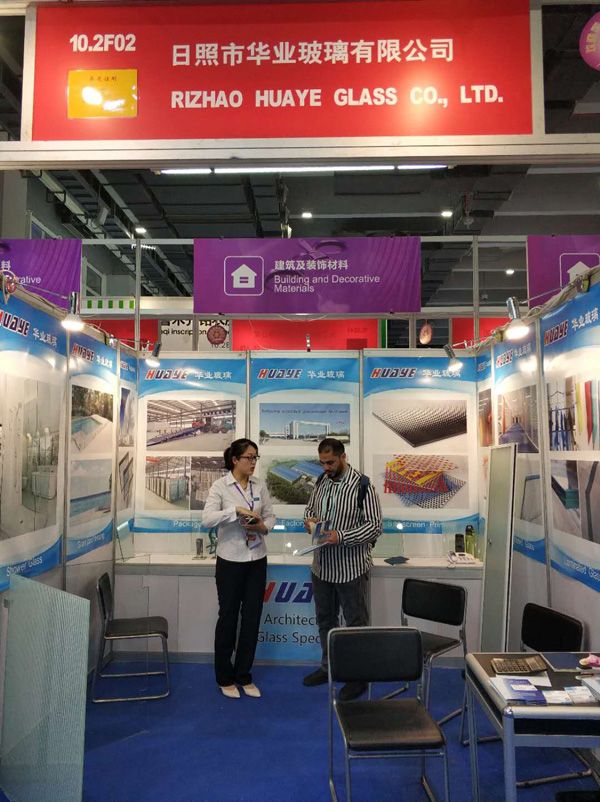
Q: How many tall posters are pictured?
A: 9